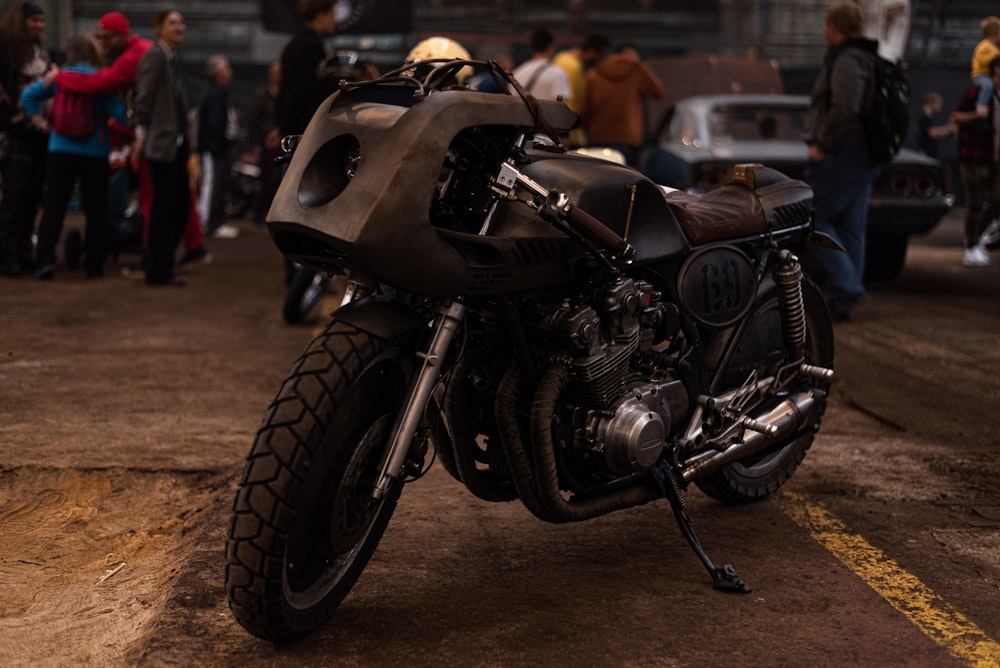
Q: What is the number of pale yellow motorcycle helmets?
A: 1